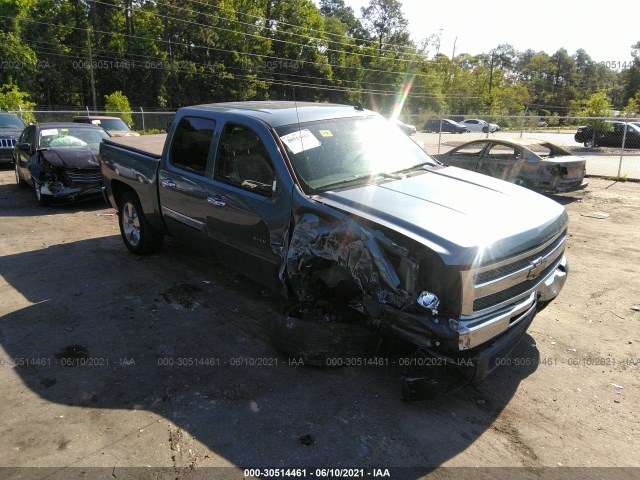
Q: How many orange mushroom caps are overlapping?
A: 0